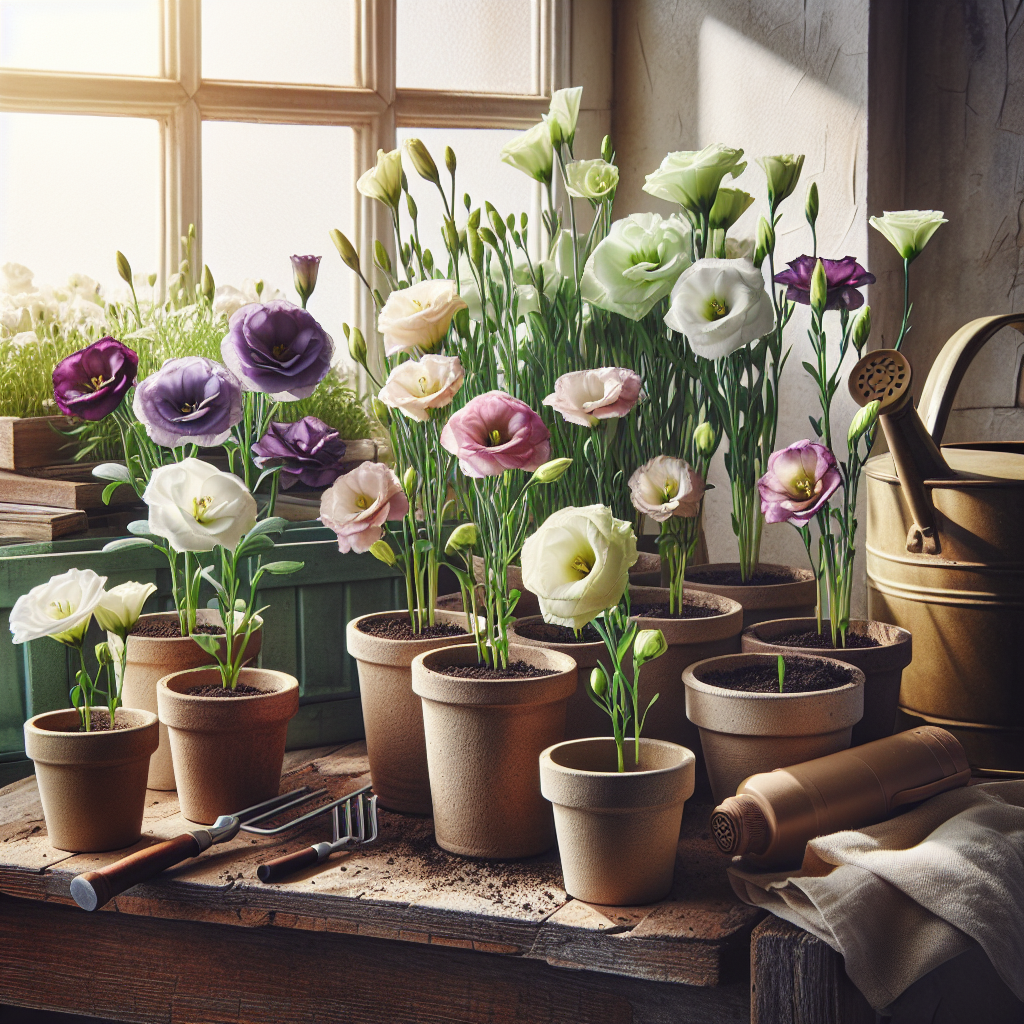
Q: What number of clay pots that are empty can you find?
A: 0